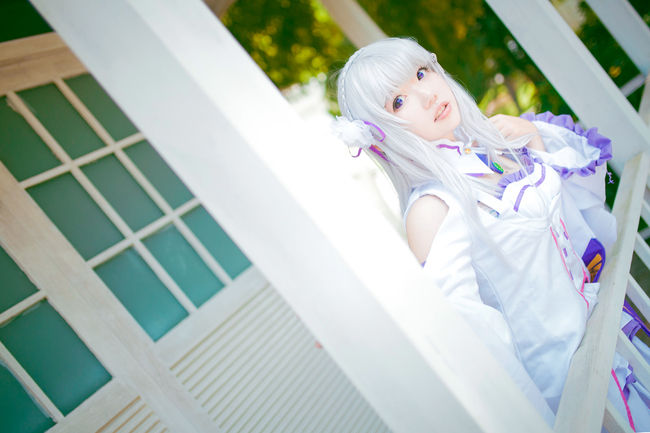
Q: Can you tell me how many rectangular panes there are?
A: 12